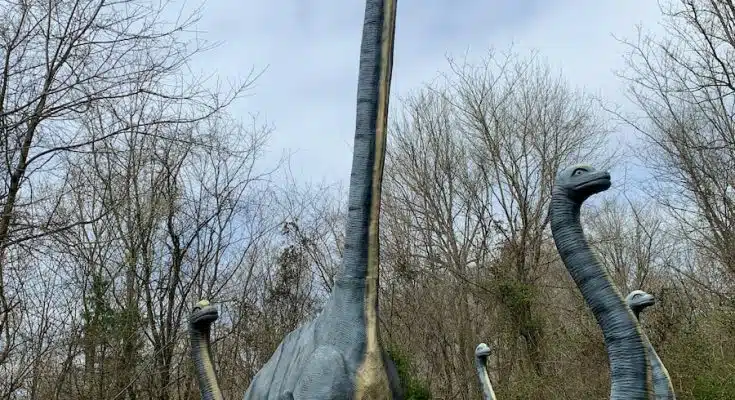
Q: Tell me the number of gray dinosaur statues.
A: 5